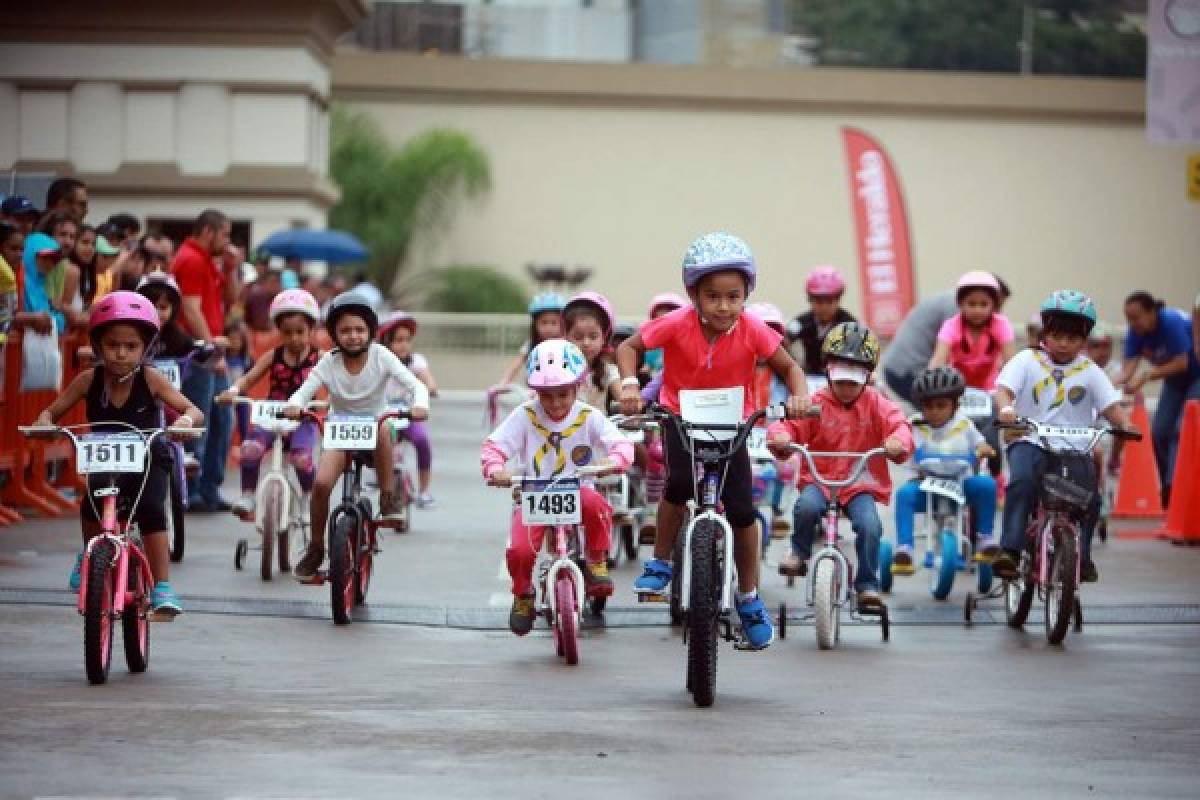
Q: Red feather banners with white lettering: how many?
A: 1